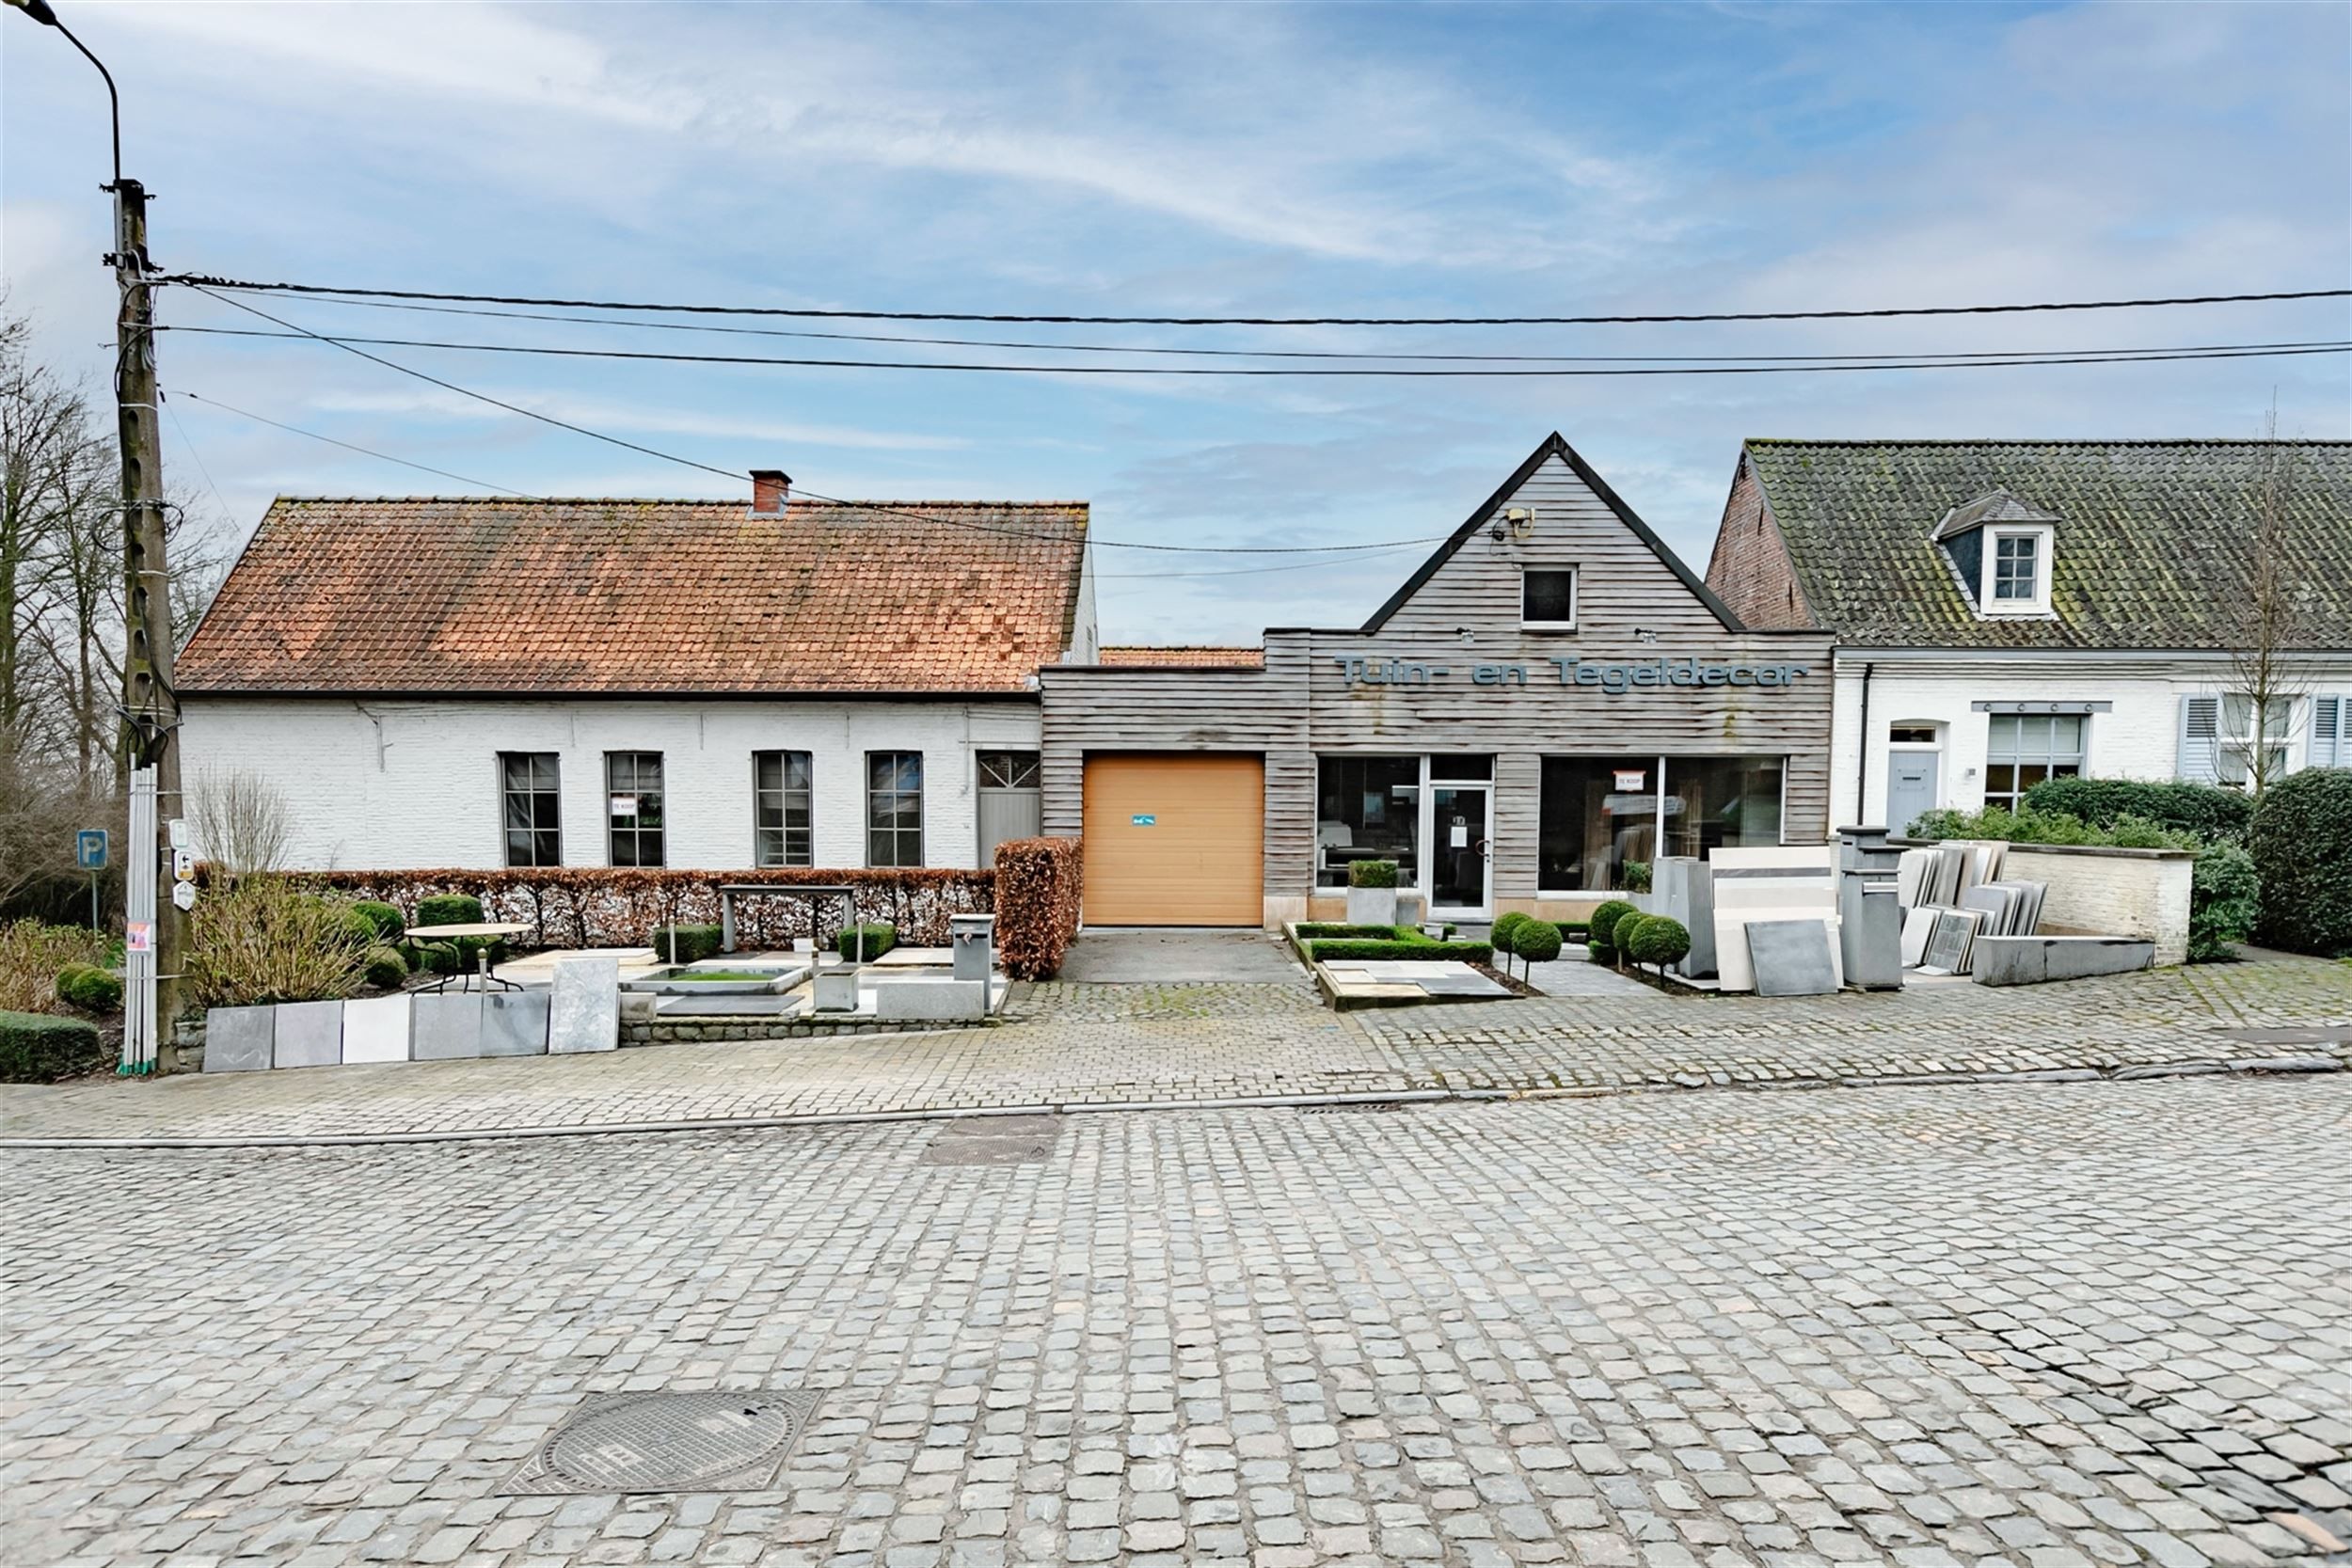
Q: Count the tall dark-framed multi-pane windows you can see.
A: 4